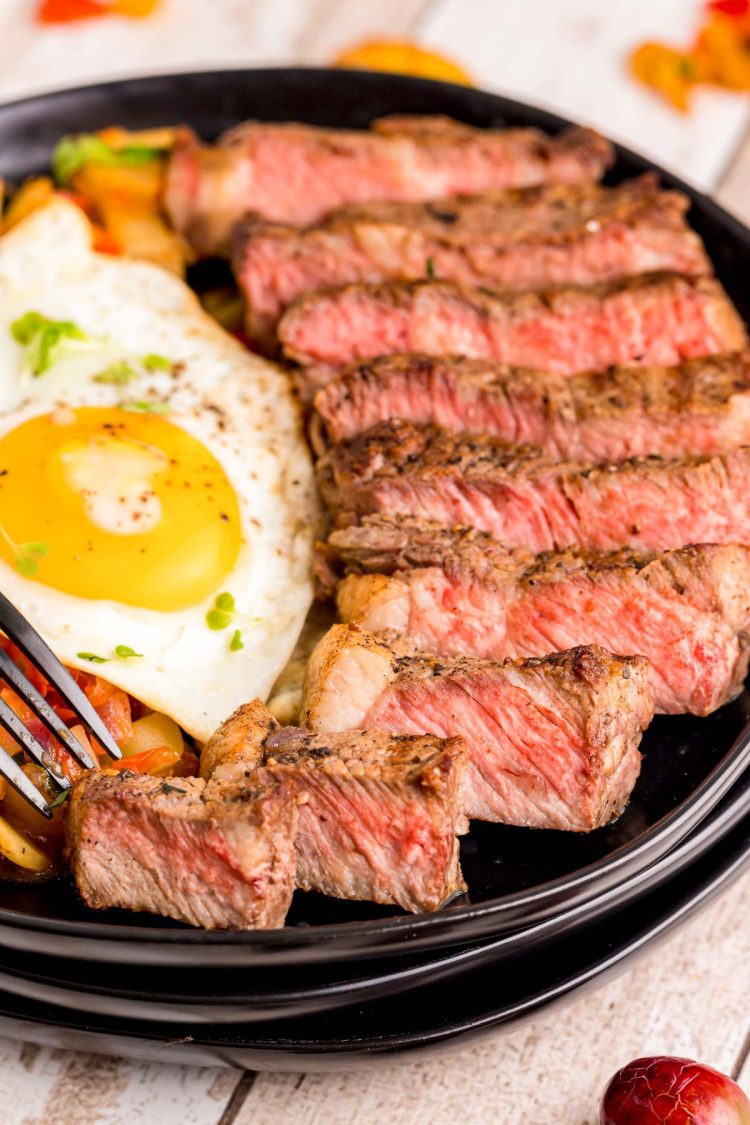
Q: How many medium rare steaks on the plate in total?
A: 9